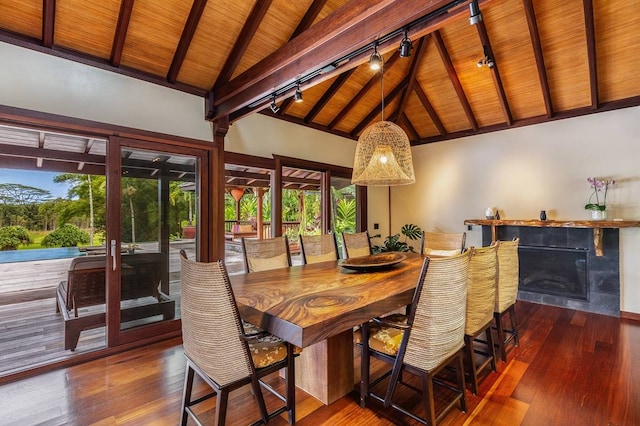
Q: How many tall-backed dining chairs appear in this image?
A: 8